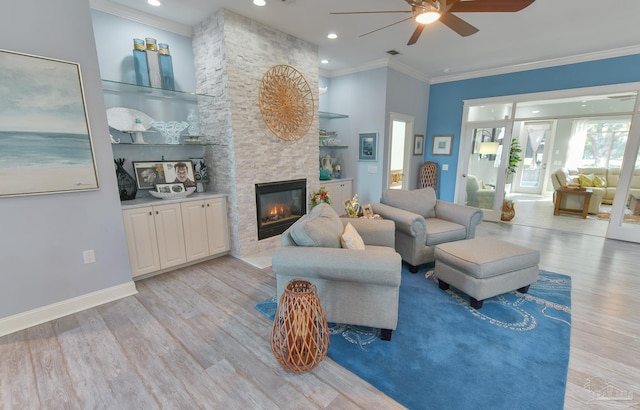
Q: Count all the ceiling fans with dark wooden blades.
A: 1